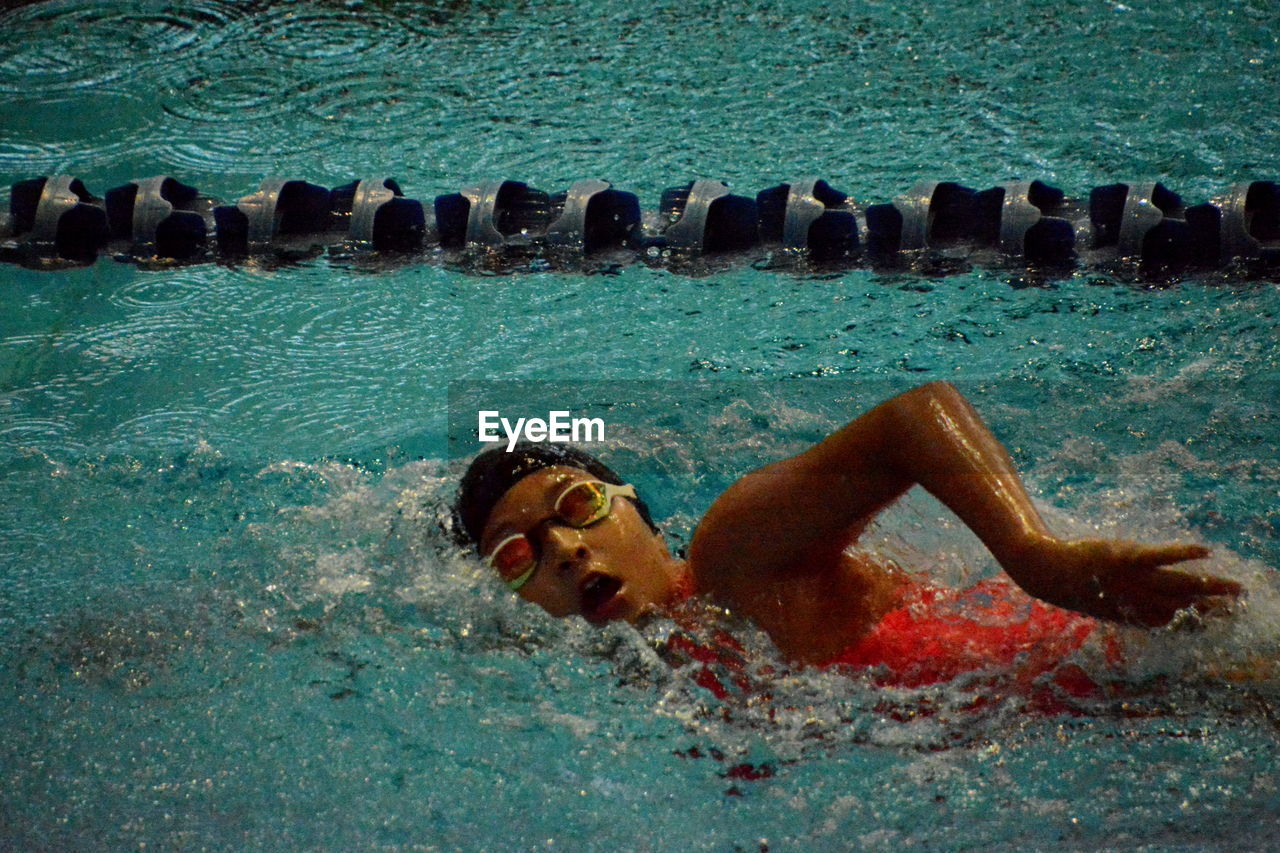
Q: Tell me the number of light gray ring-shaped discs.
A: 12